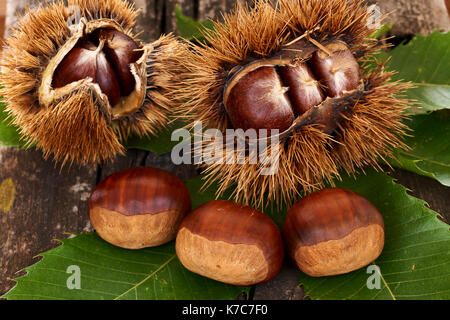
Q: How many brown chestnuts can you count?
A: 8